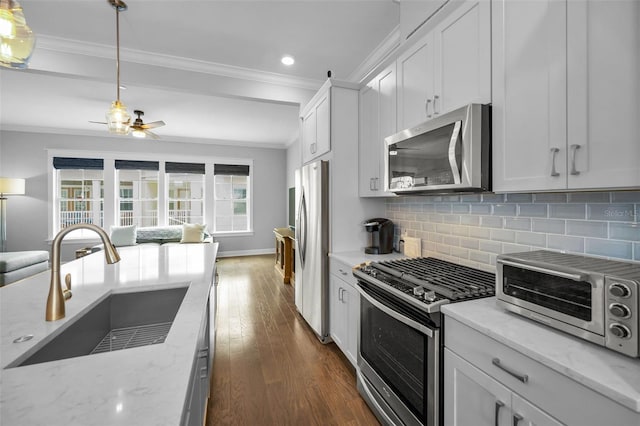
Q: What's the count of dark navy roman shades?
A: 4